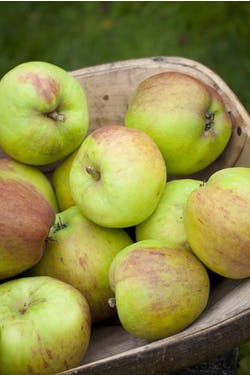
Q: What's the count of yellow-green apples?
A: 11